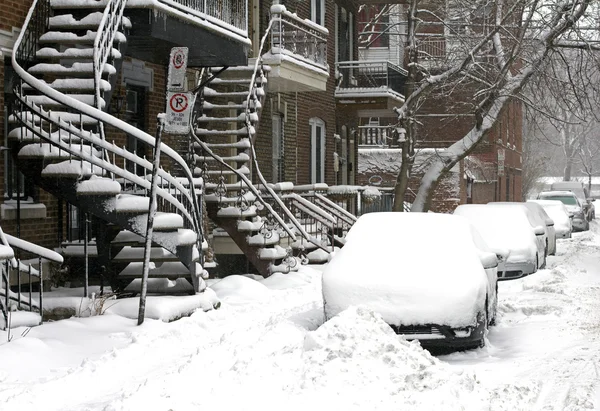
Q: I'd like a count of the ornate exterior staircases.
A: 2